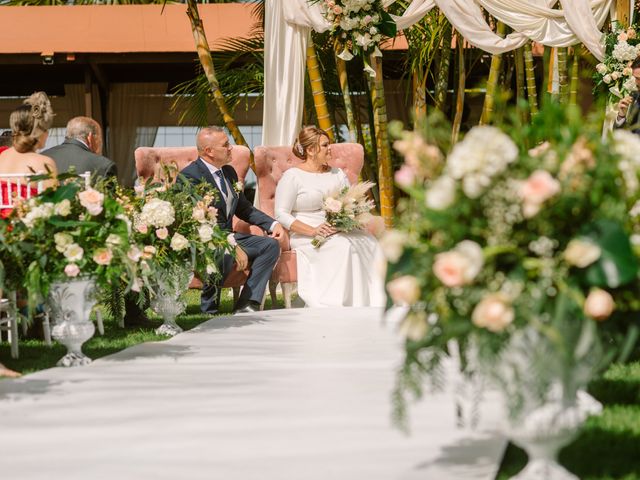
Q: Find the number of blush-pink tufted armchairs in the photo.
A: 2